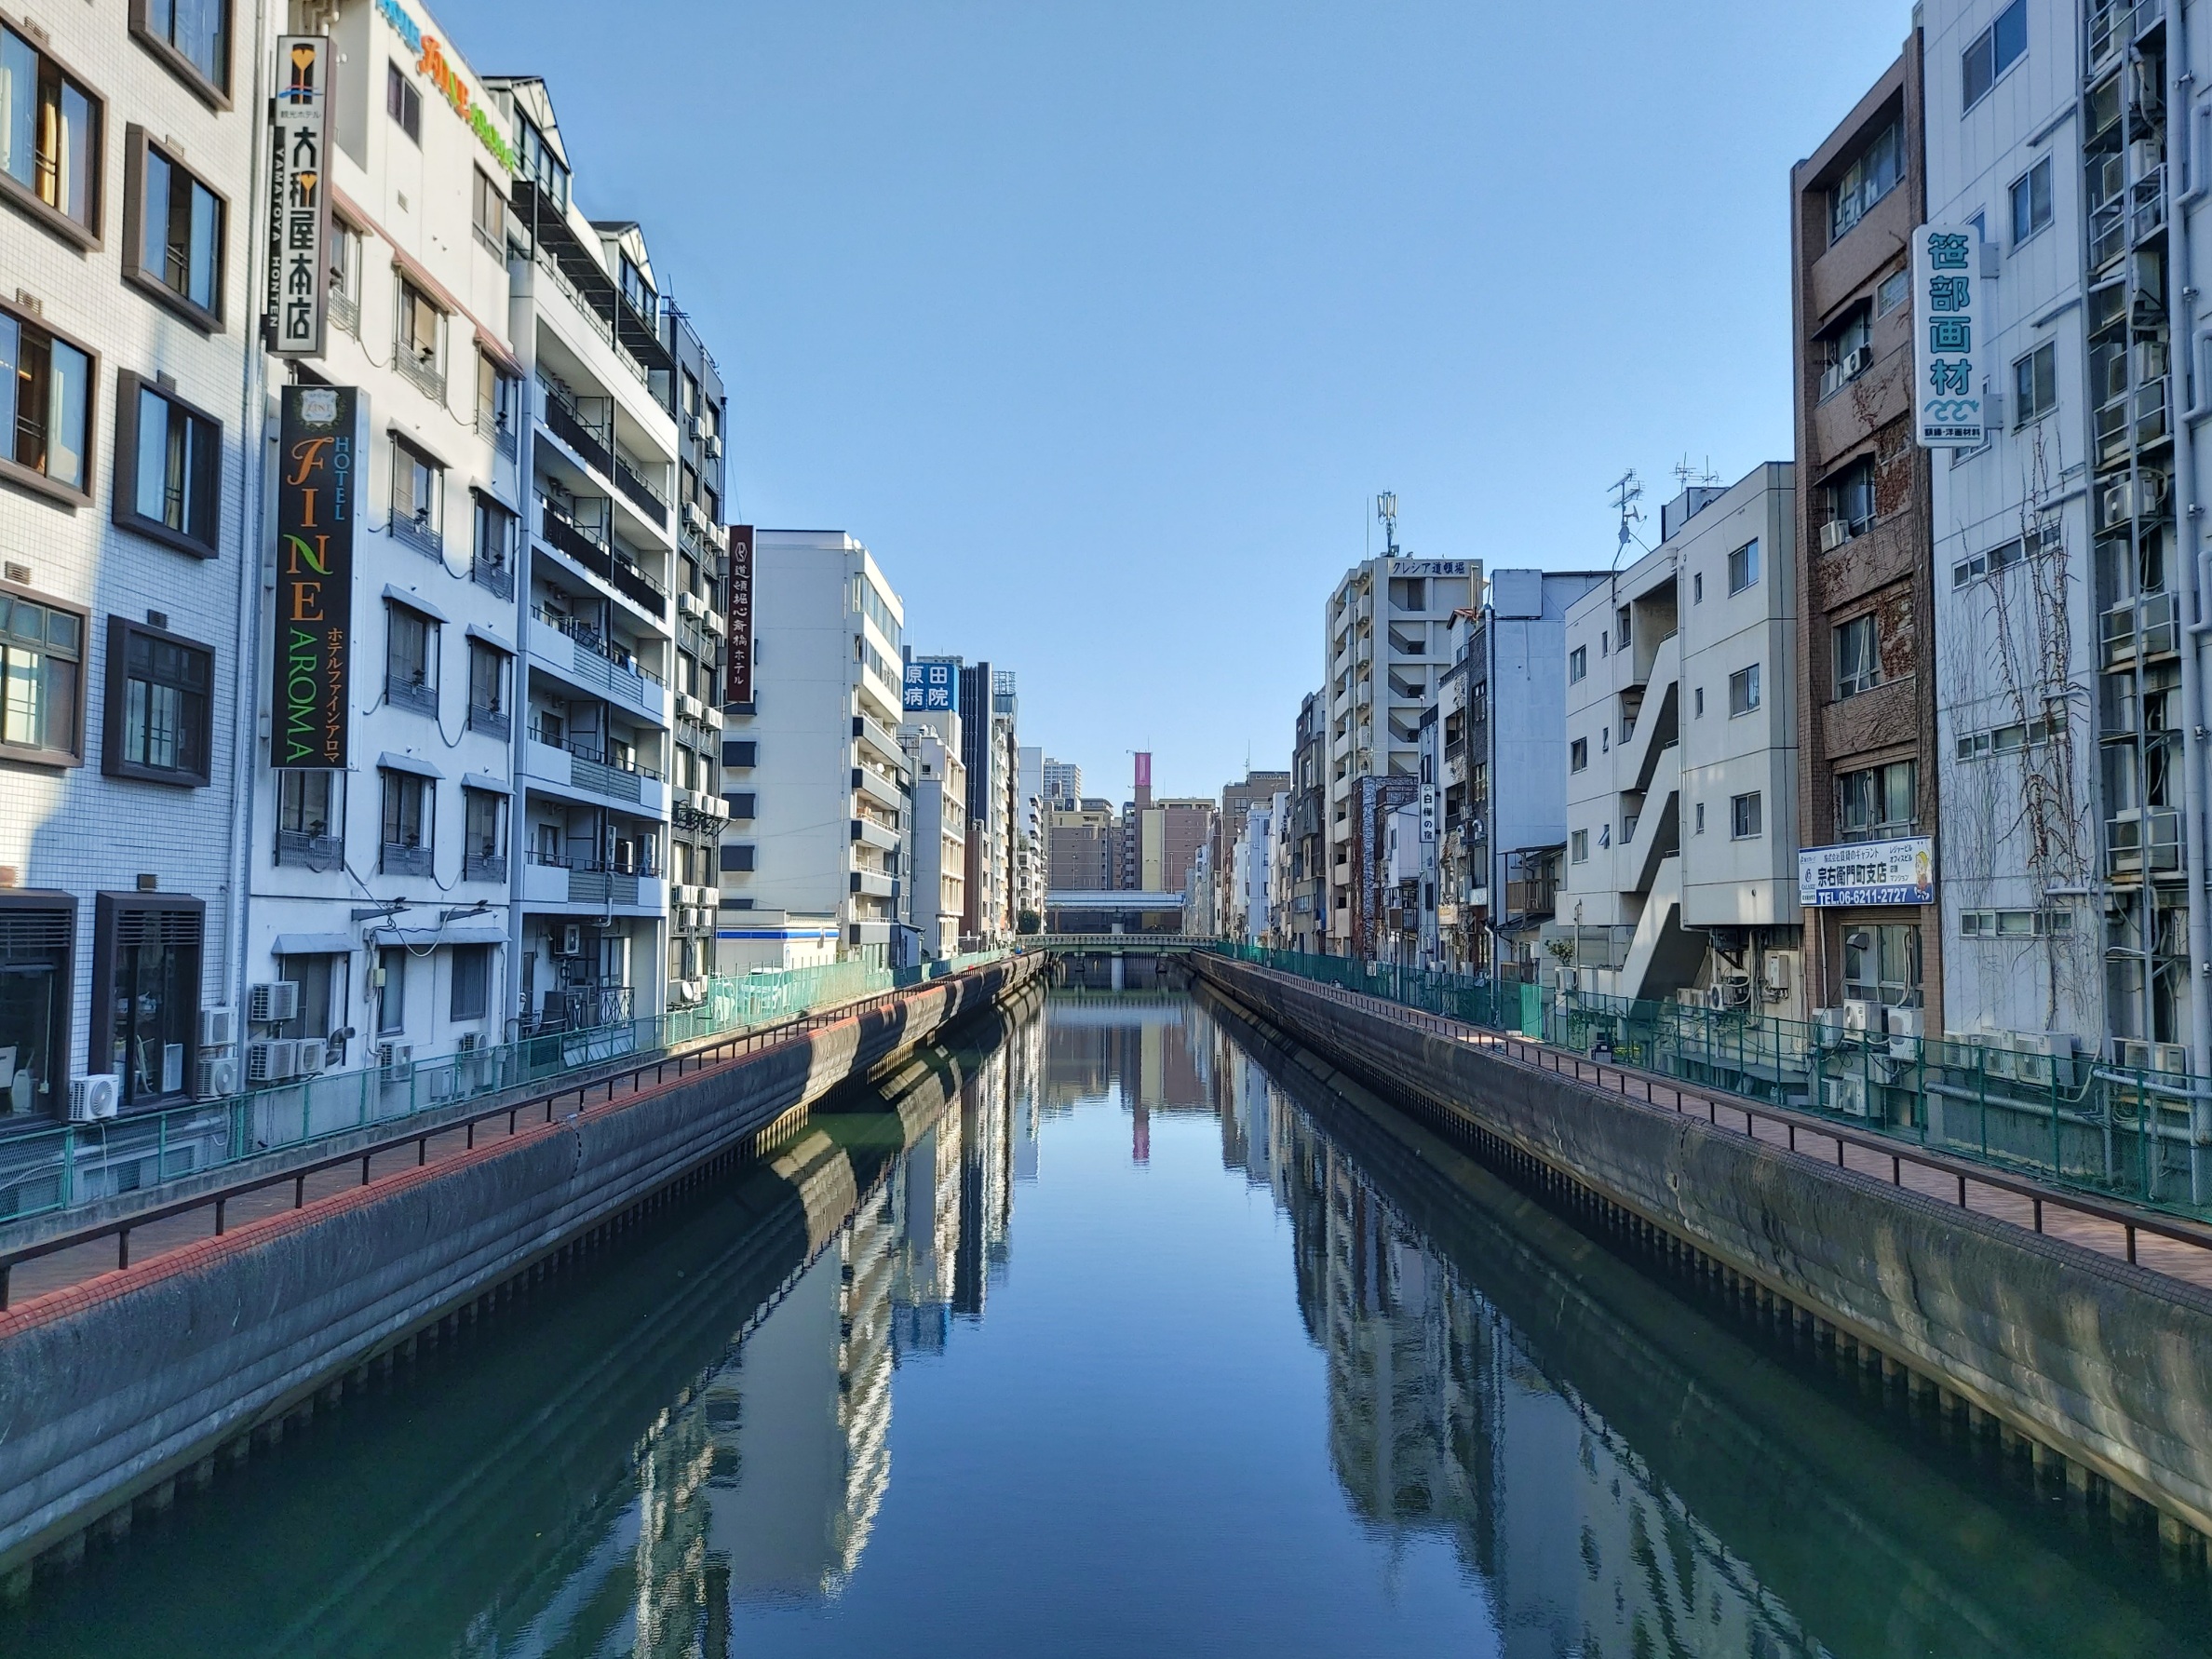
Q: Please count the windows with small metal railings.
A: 10